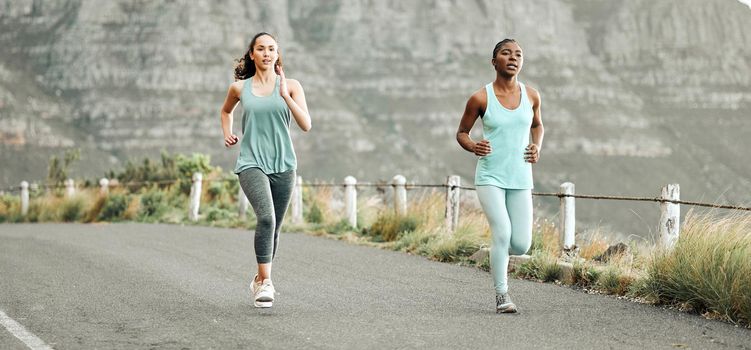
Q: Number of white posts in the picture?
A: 11